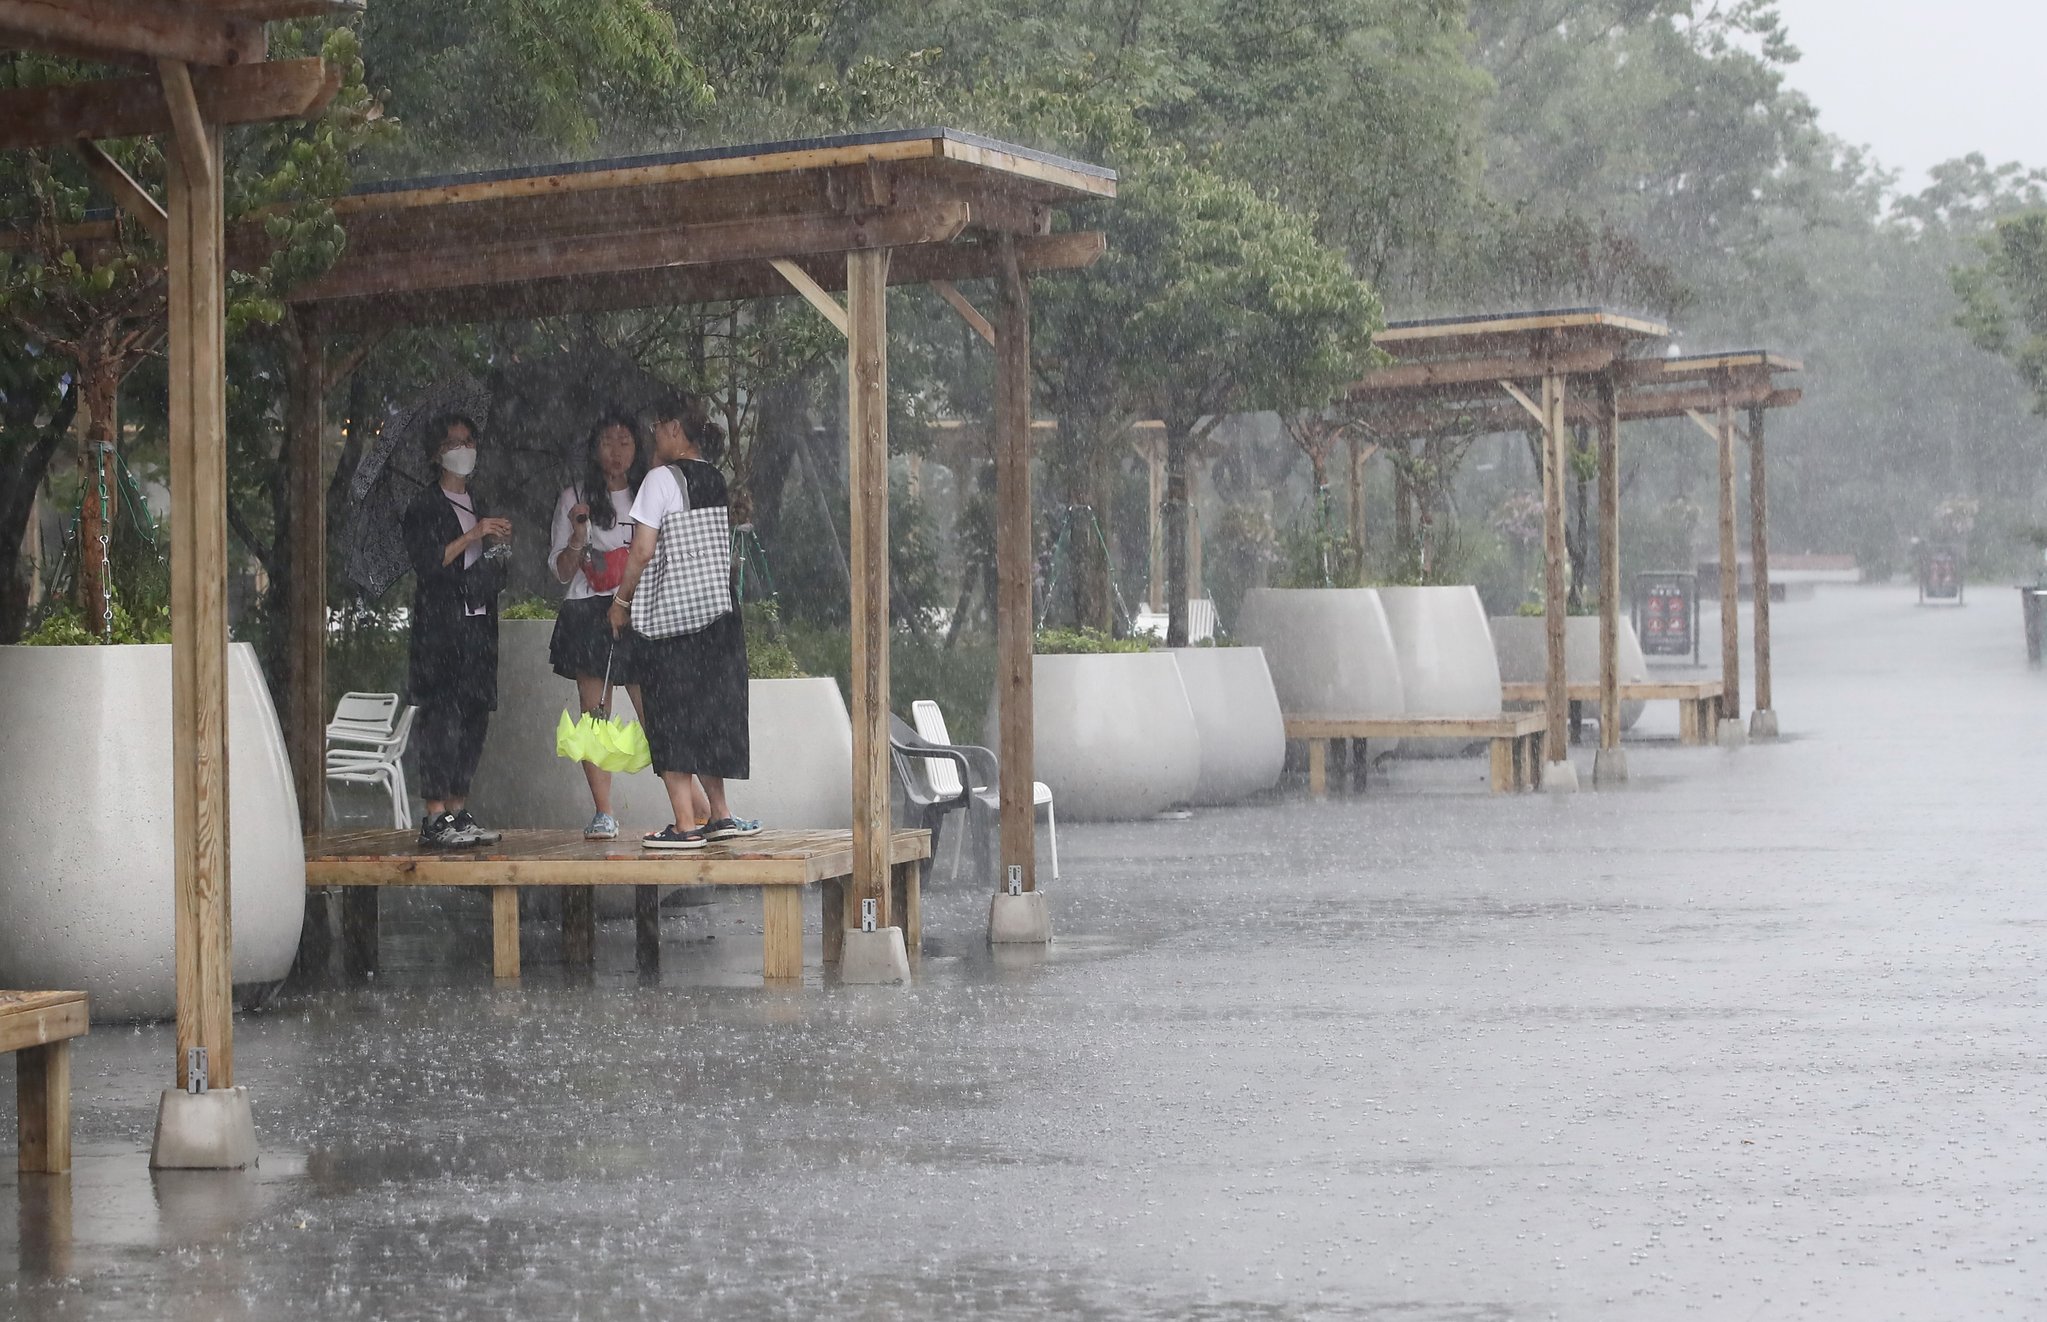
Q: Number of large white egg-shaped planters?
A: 8